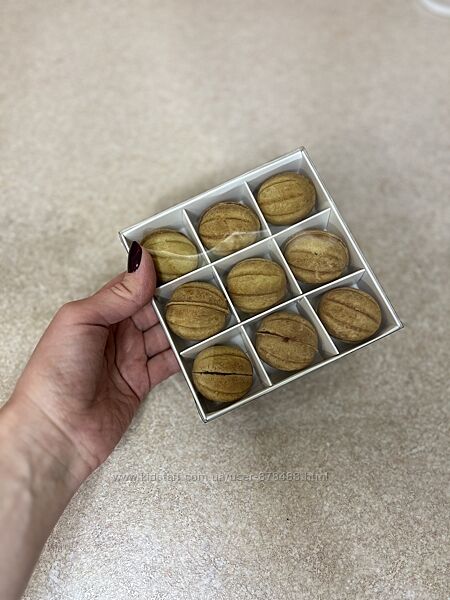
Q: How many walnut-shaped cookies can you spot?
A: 9